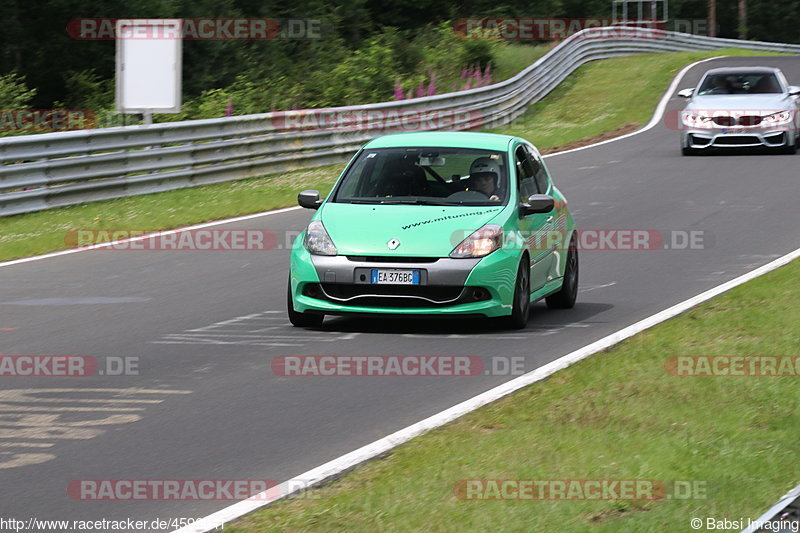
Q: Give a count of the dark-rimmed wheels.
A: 2